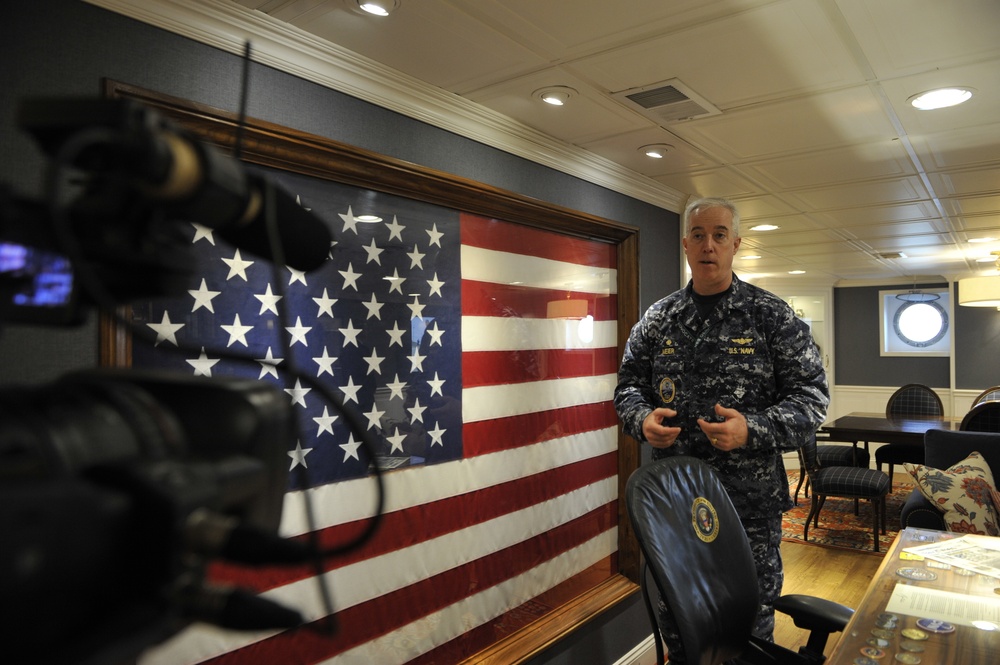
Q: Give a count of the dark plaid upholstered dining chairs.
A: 5